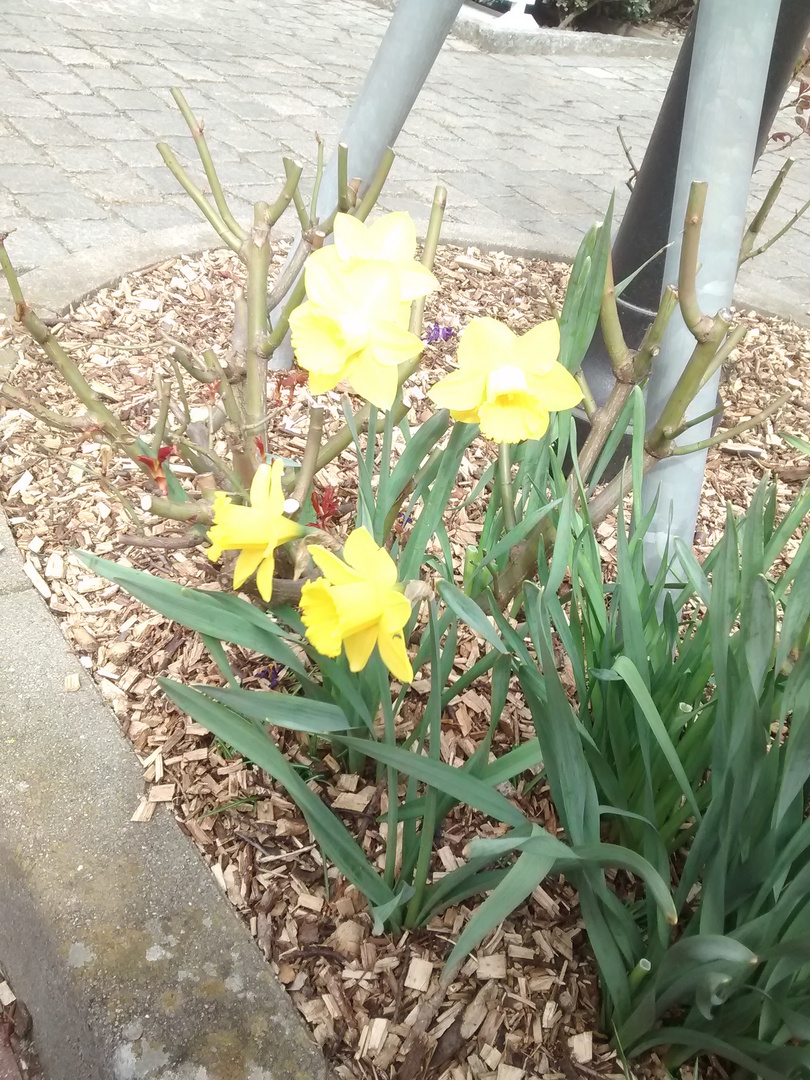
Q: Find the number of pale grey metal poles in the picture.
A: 2